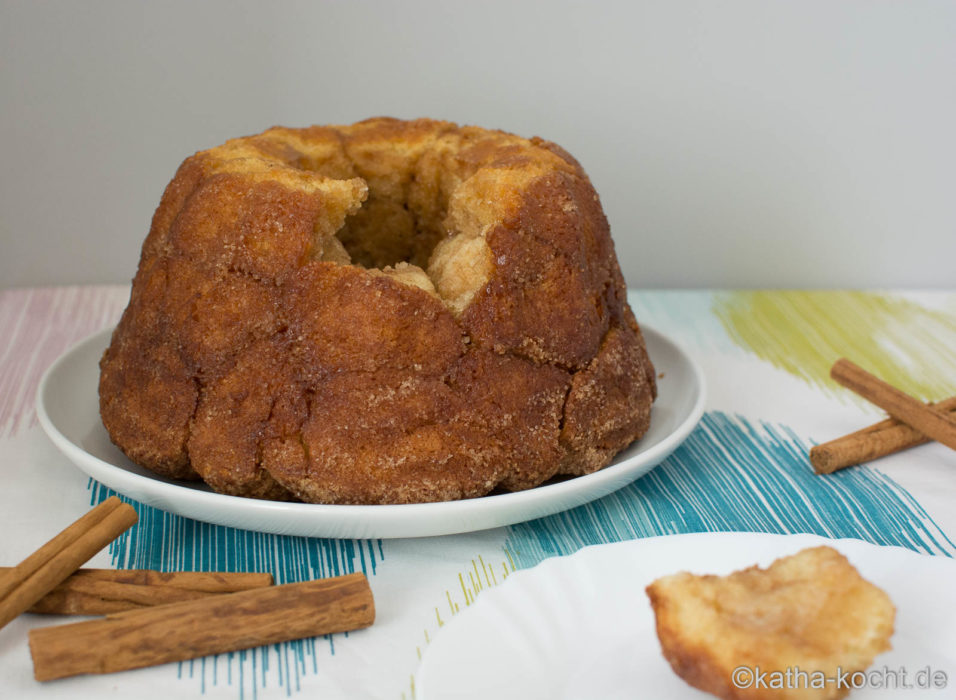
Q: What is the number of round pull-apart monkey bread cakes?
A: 1